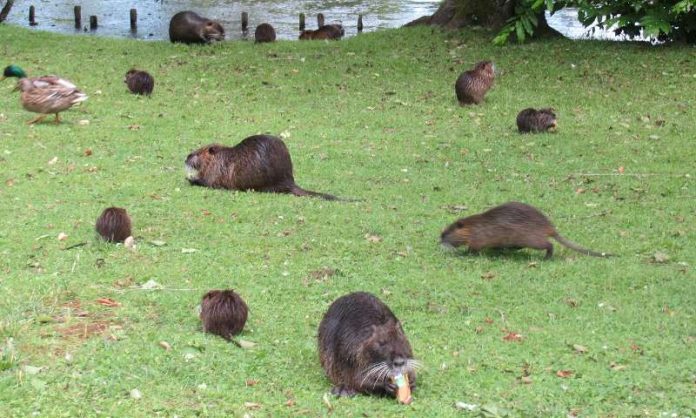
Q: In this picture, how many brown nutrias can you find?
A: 11